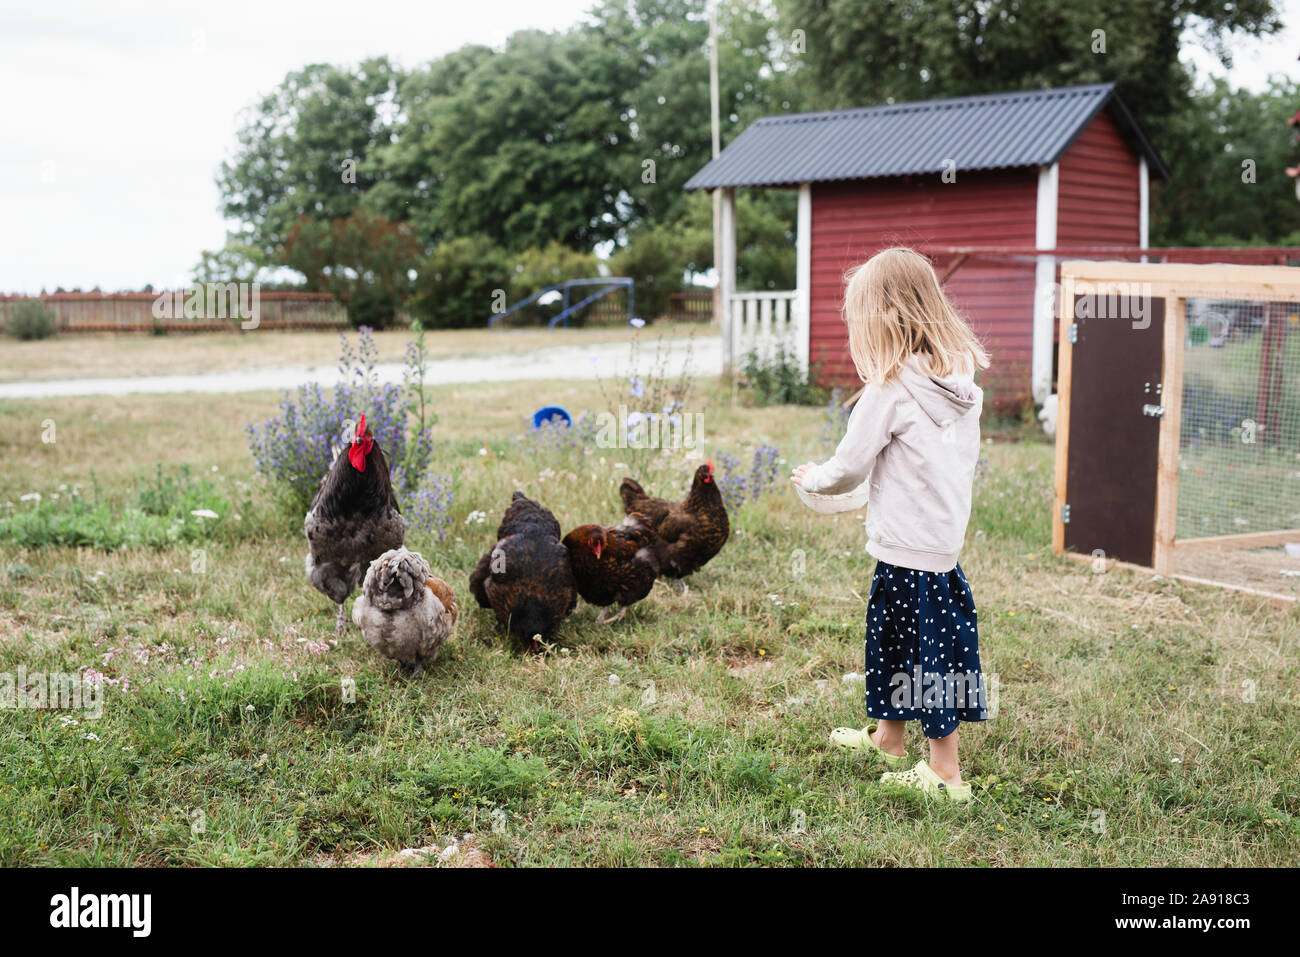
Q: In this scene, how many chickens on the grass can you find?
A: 5